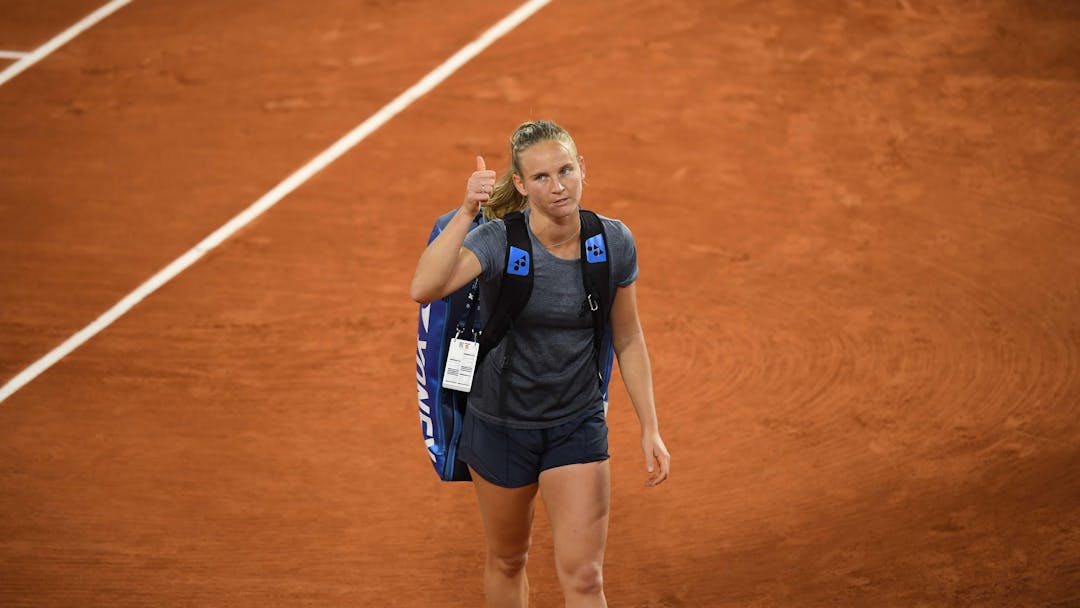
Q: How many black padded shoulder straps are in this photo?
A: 2